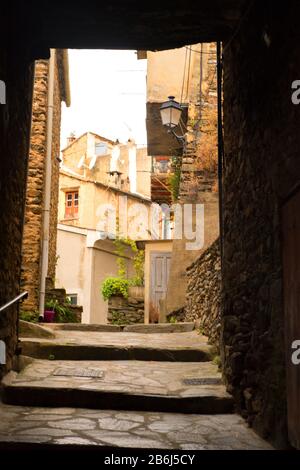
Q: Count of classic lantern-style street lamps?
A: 1